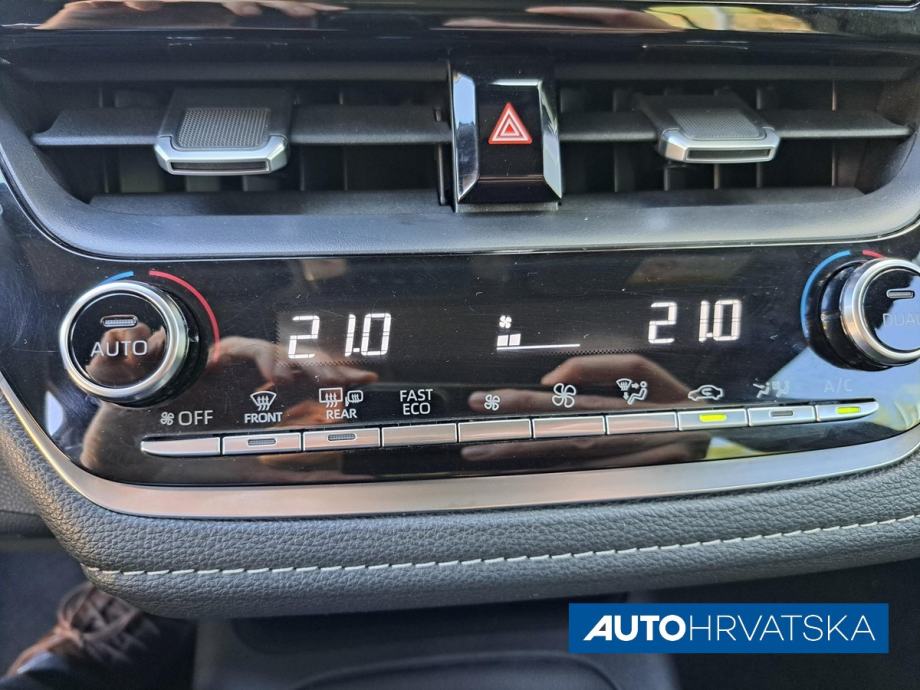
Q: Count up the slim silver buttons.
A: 10